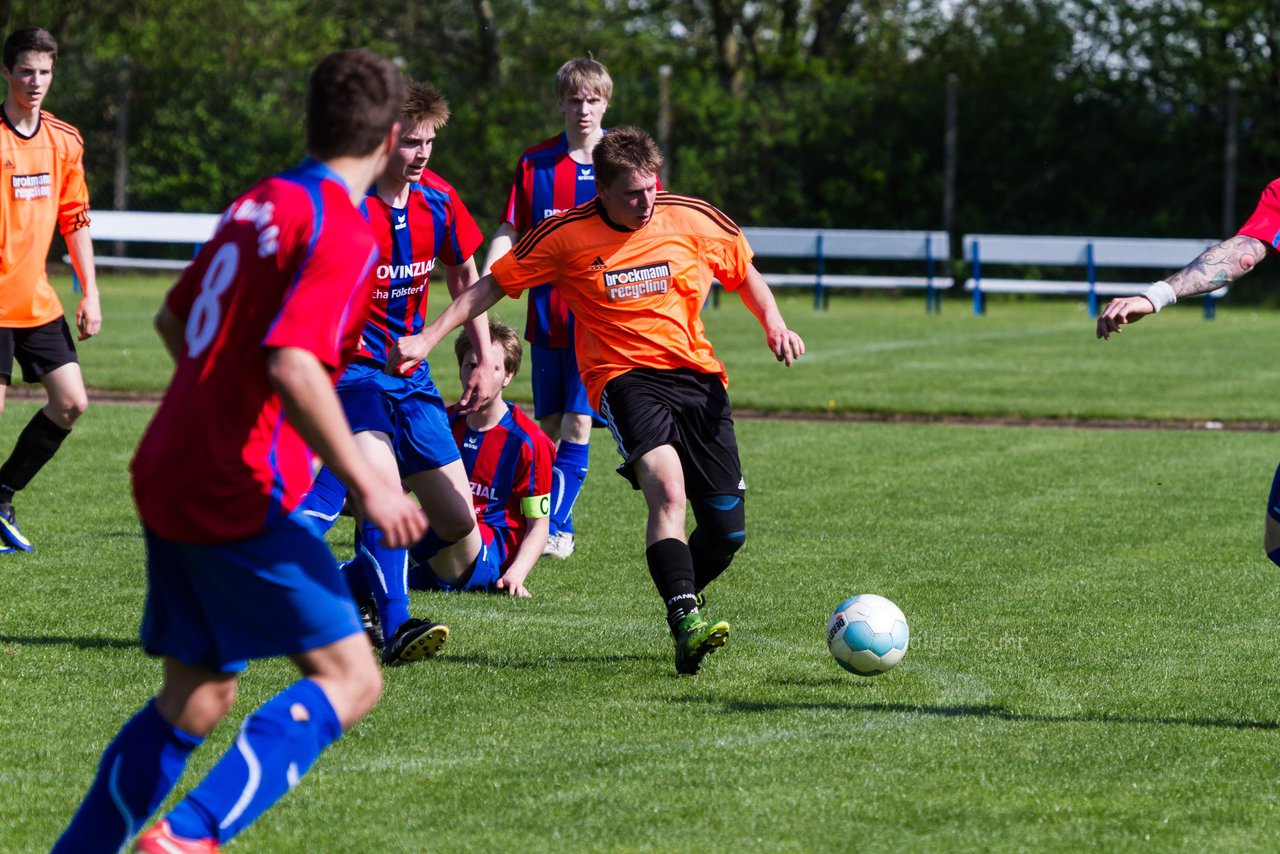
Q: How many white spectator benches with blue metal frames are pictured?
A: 3